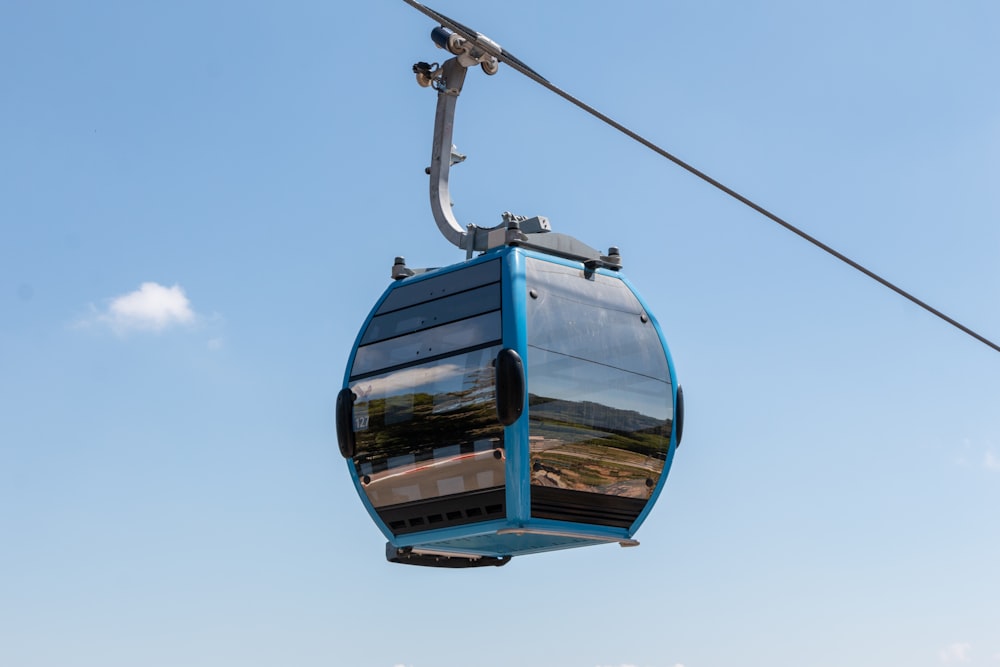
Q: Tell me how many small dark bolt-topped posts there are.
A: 3